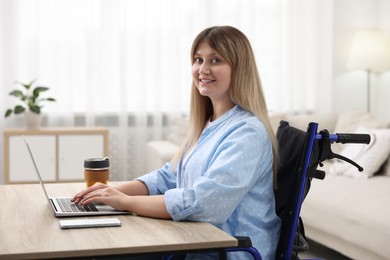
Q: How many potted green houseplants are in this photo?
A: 1